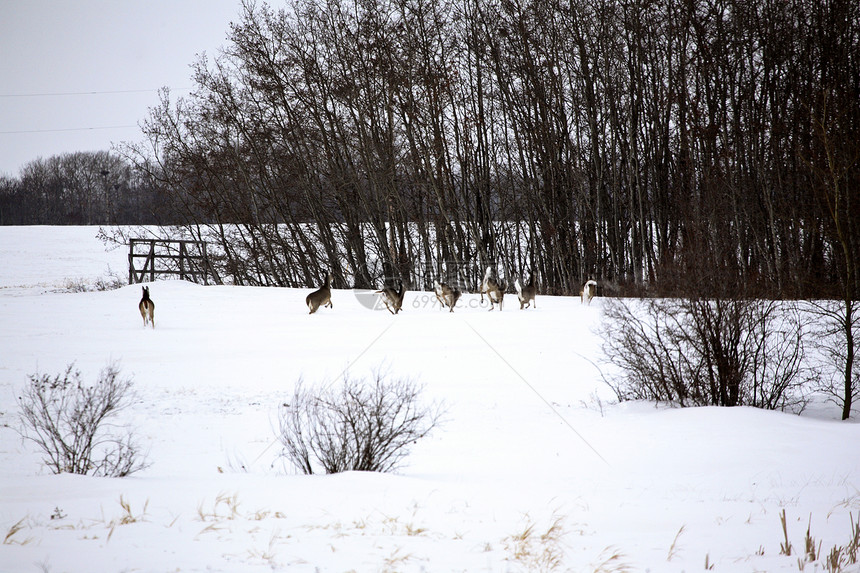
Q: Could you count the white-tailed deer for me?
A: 7